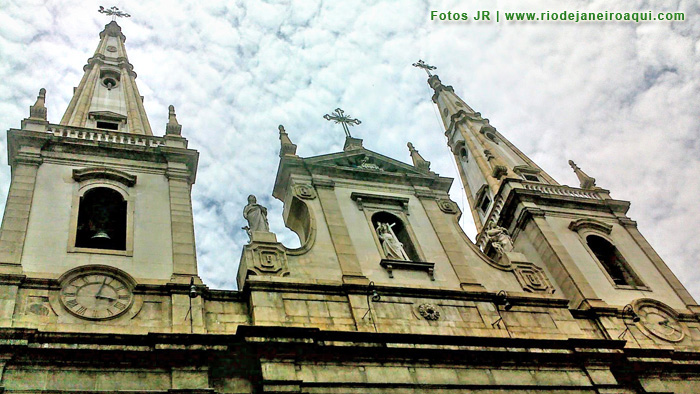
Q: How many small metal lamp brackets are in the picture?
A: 4